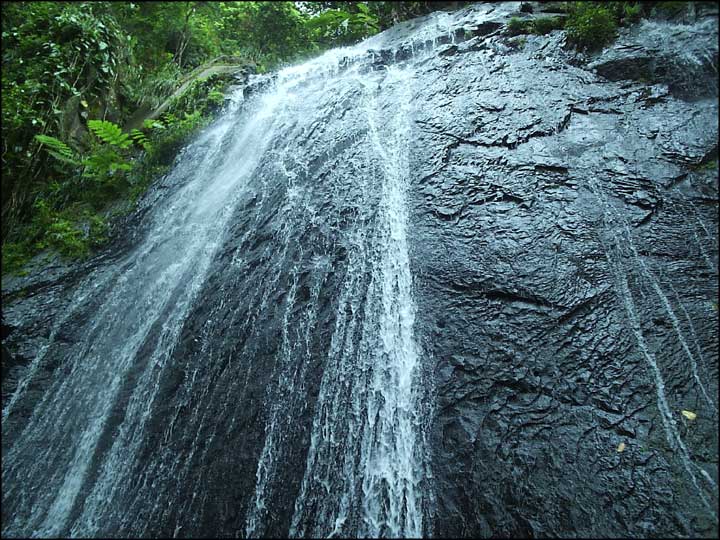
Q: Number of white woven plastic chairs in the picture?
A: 0